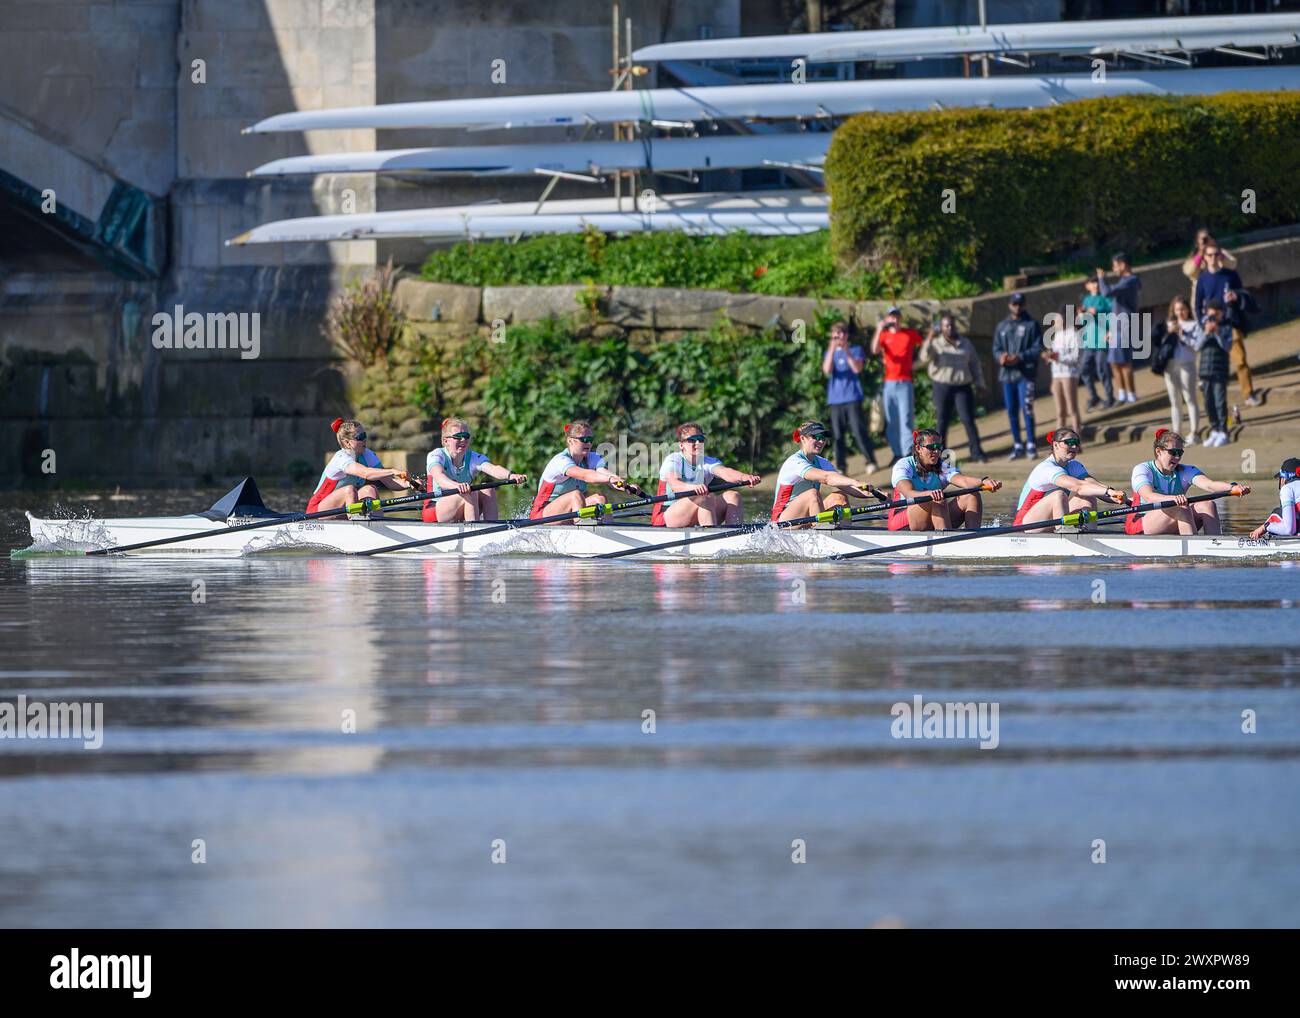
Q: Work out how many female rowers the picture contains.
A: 8